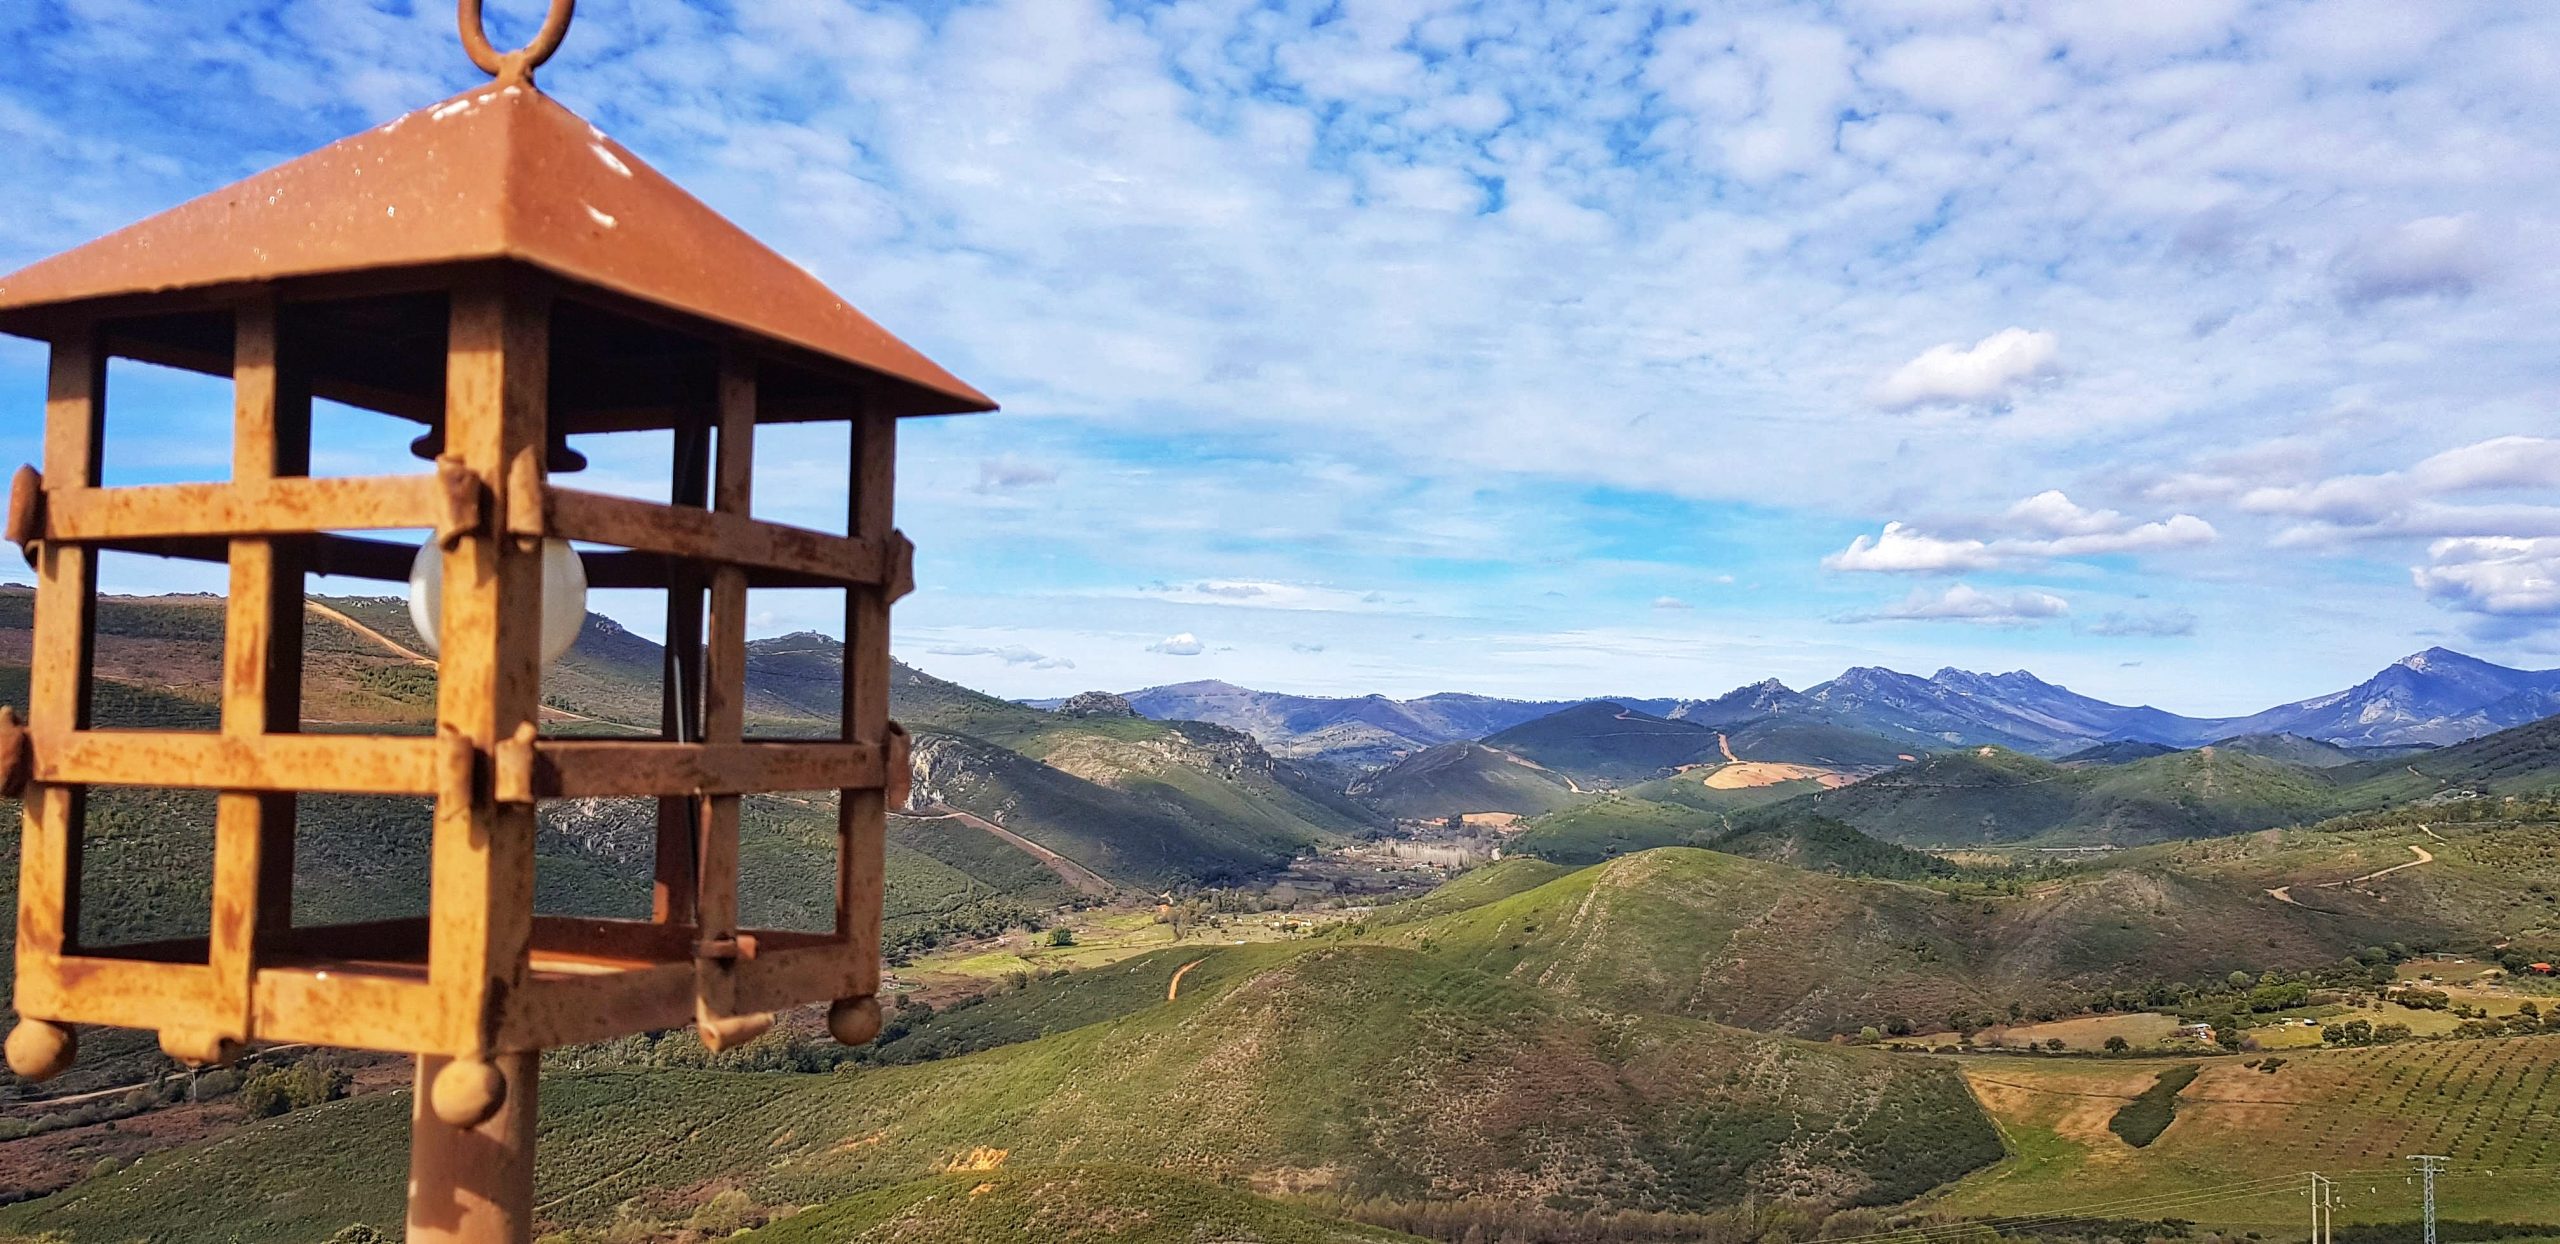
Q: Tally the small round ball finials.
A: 3